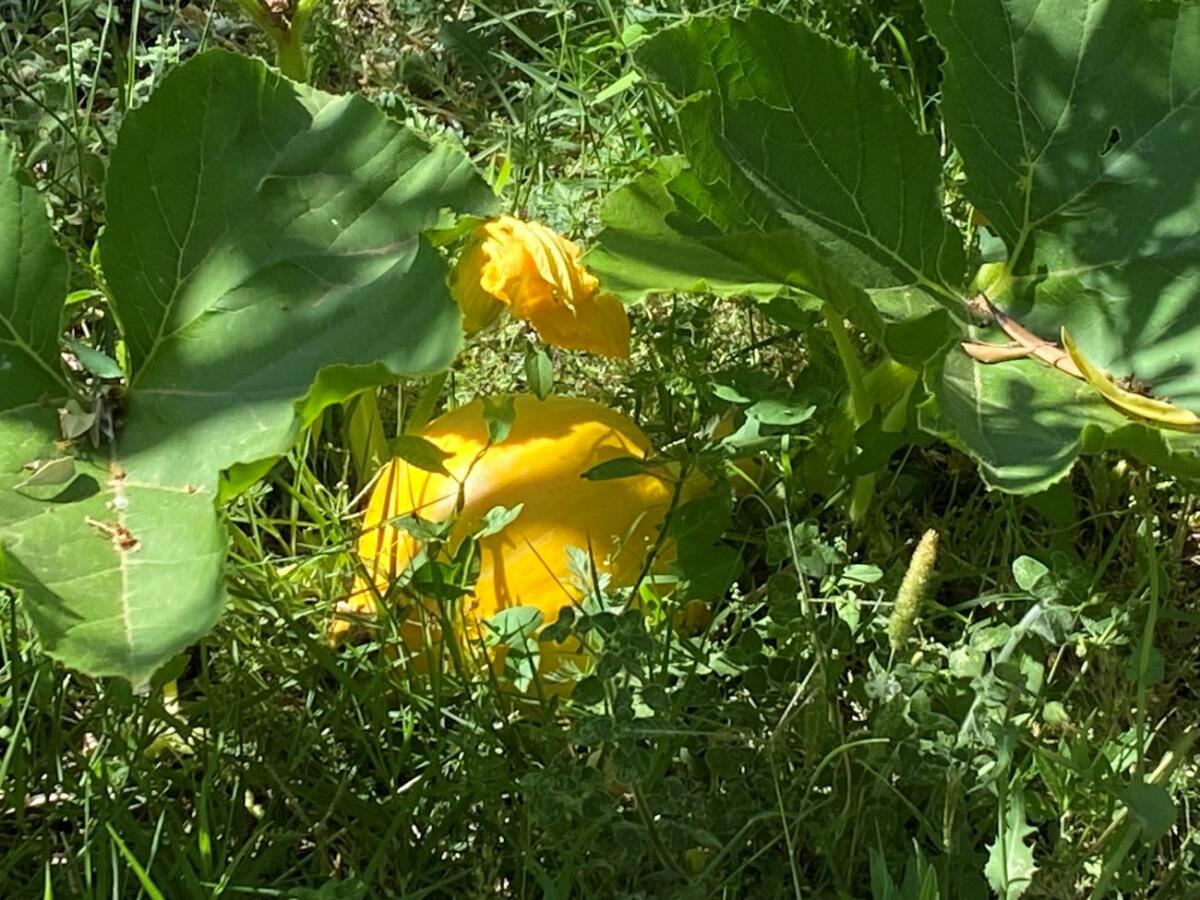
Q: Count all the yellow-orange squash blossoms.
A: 1